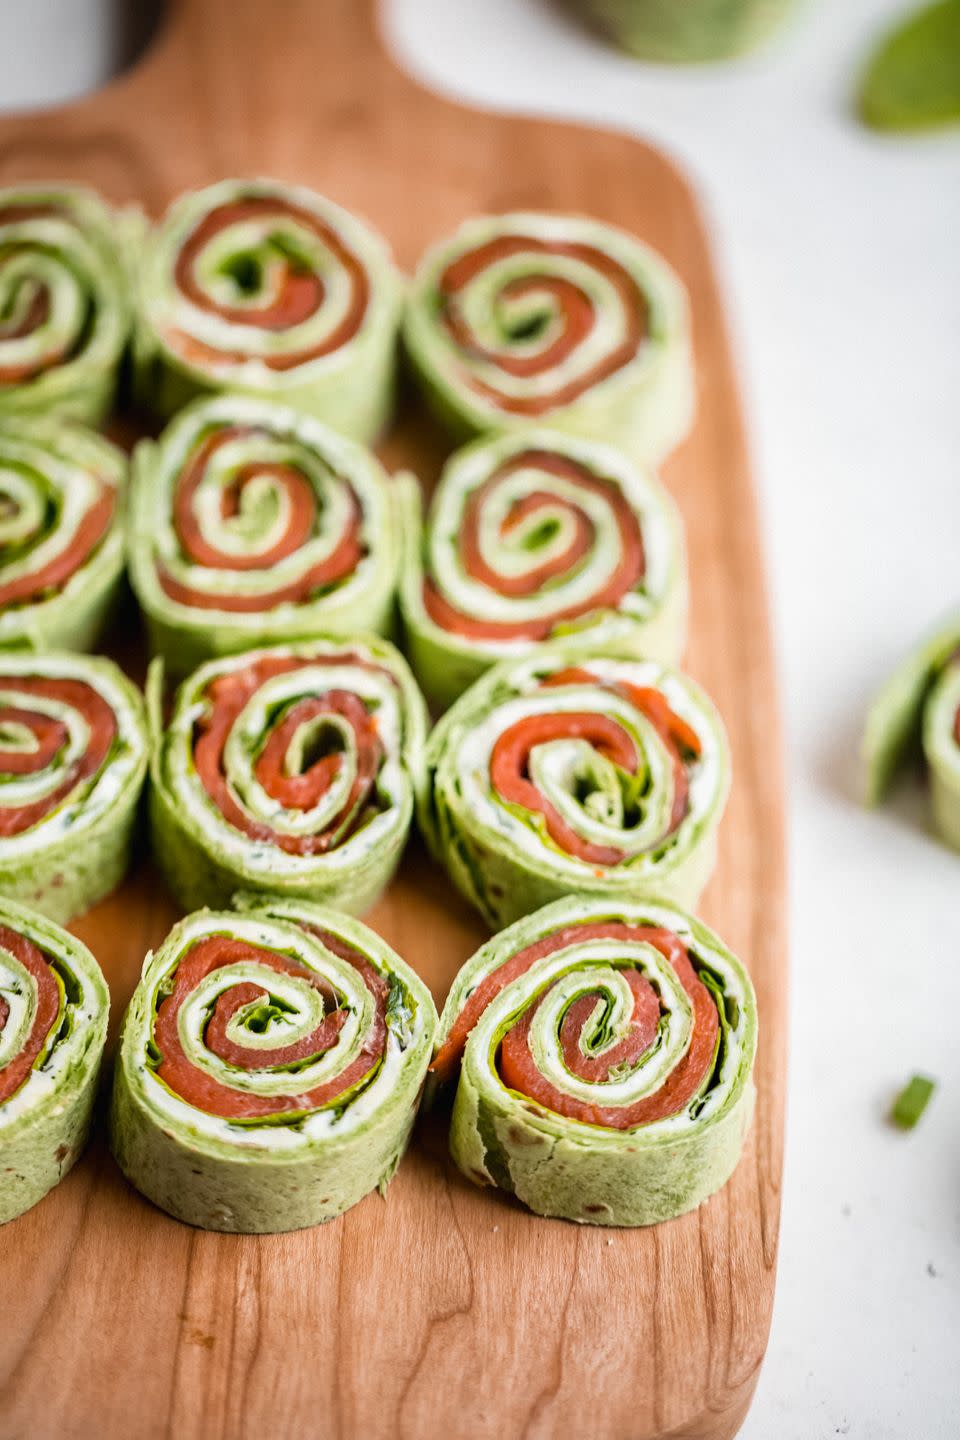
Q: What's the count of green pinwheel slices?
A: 13